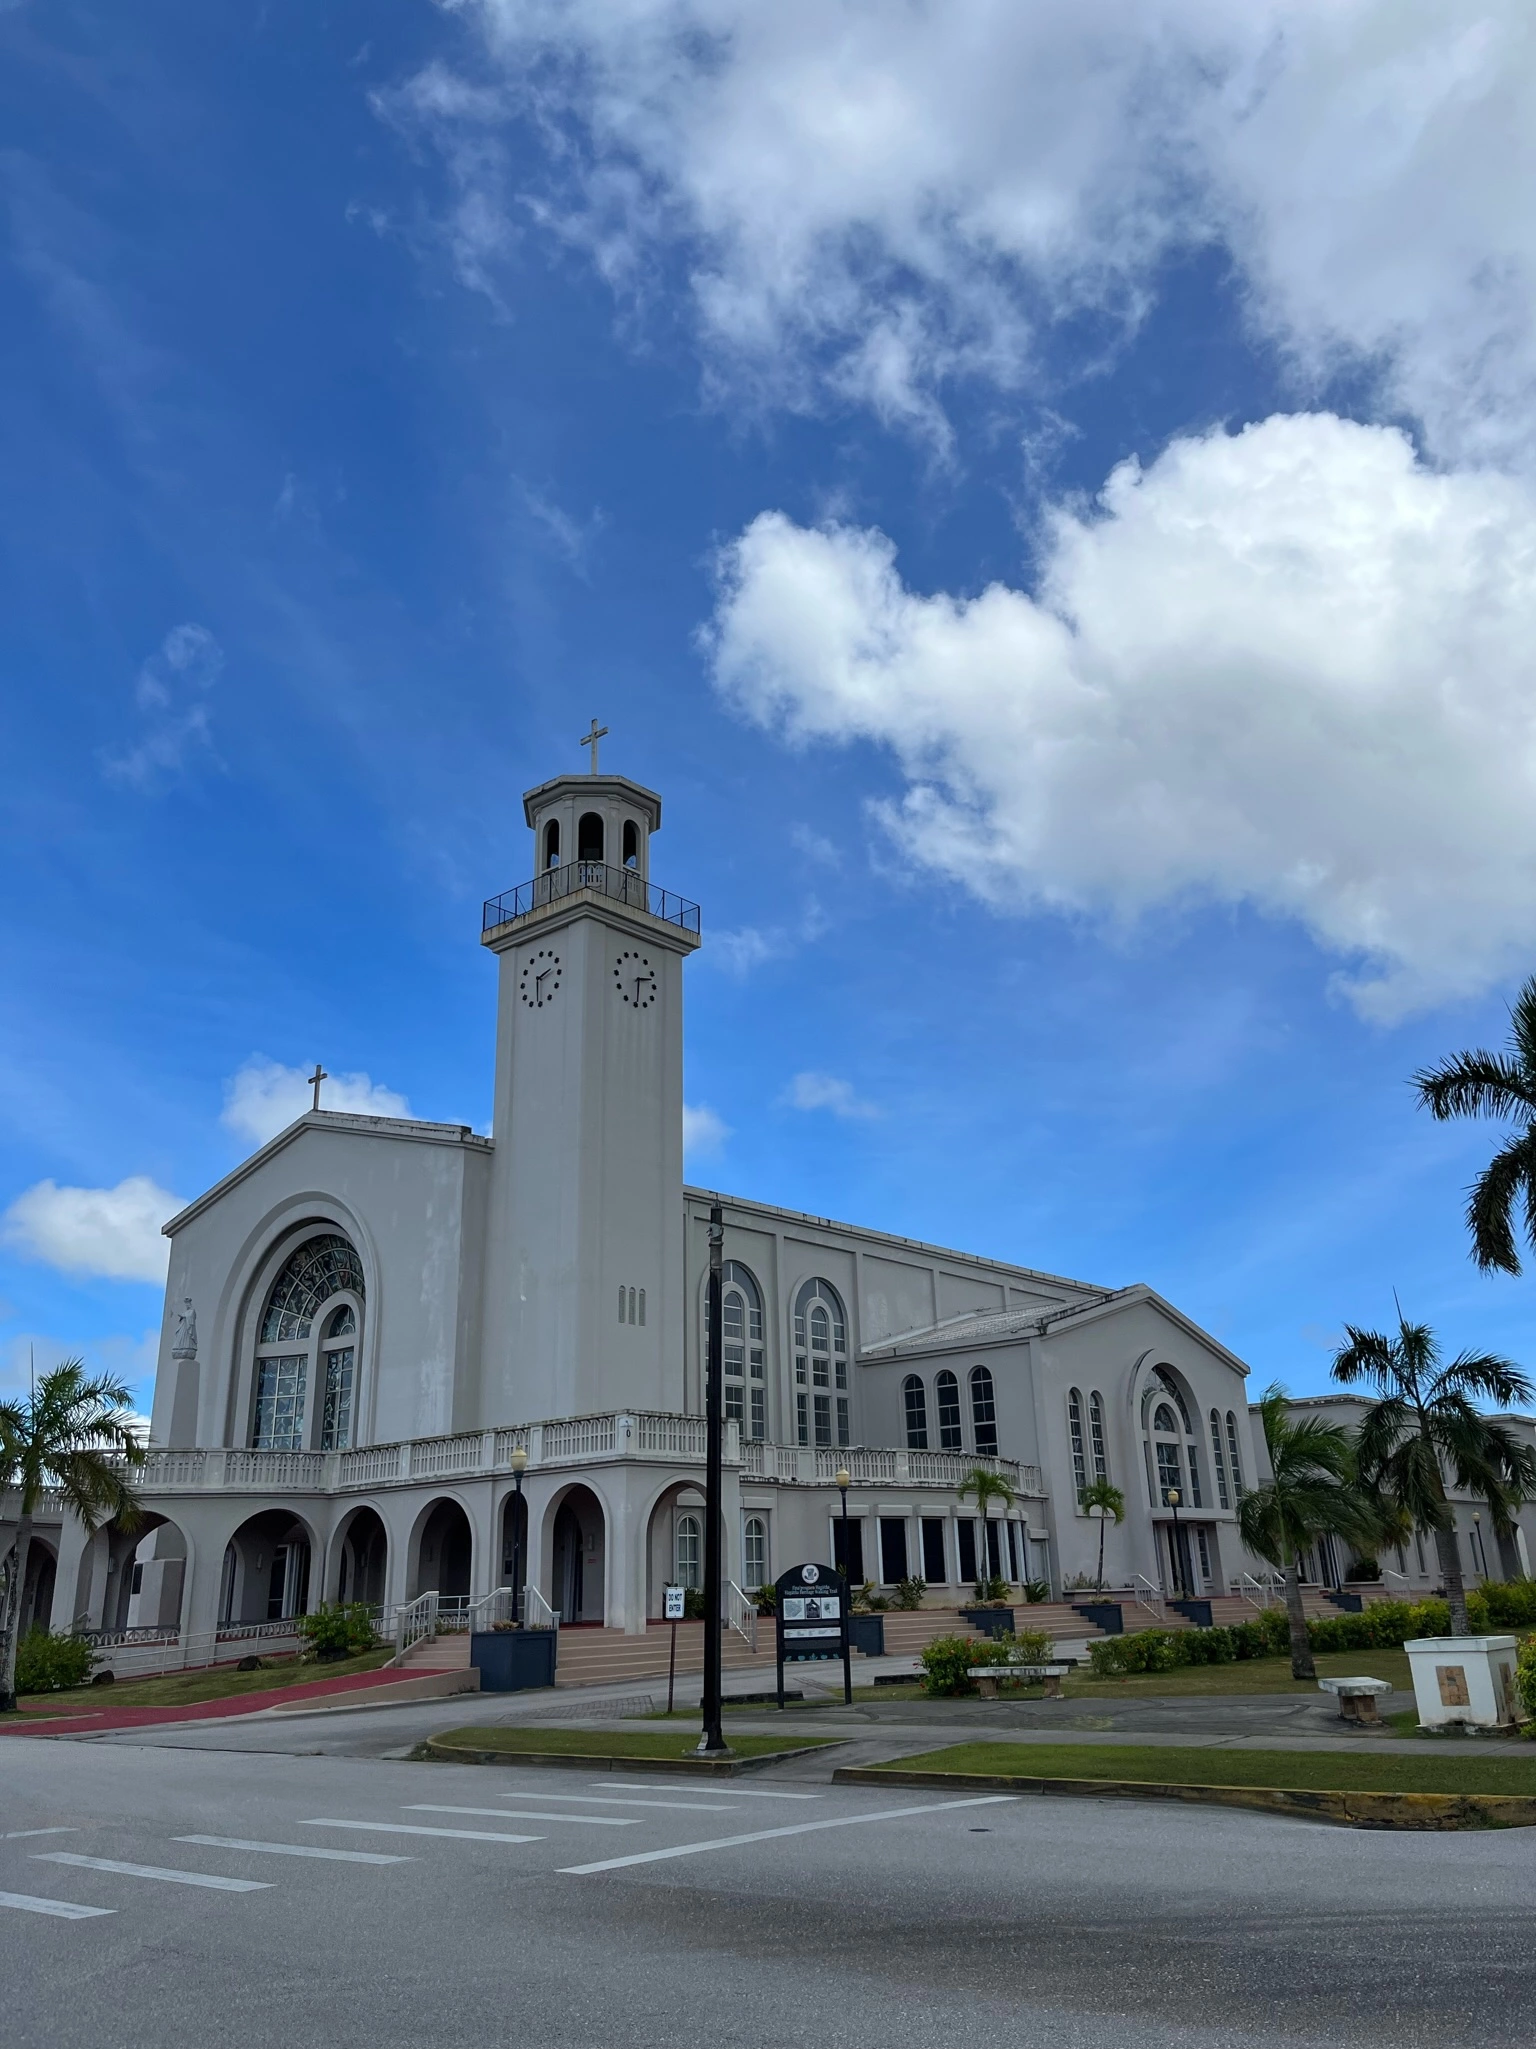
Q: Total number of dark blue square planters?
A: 6